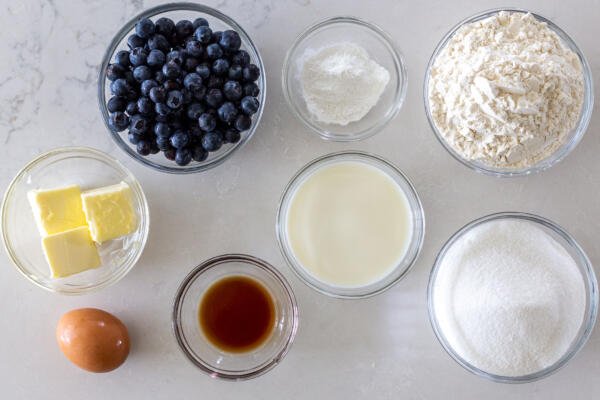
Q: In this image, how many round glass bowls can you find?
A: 7